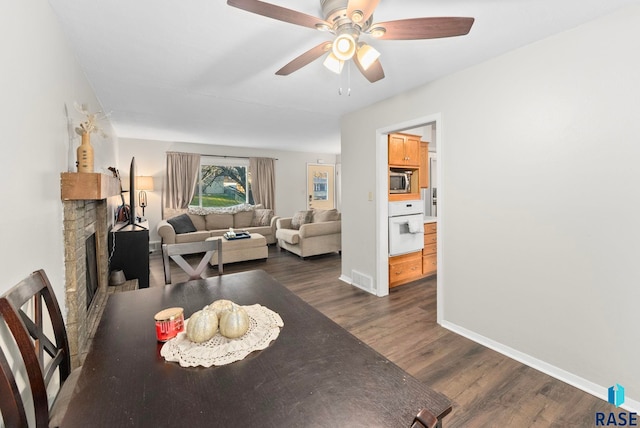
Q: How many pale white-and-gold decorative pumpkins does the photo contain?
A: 3